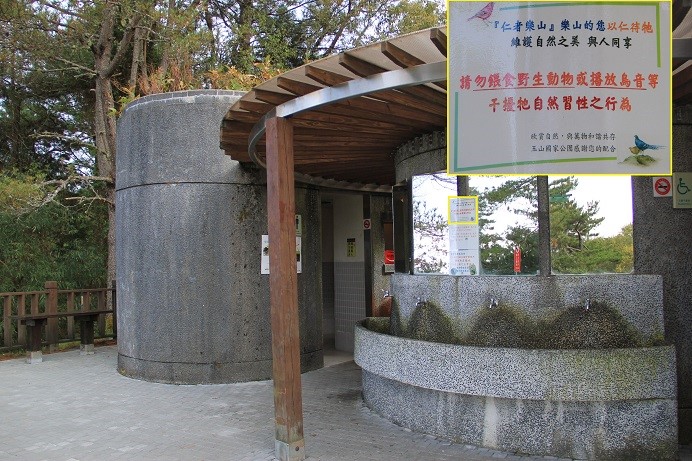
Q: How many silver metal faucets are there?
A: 4